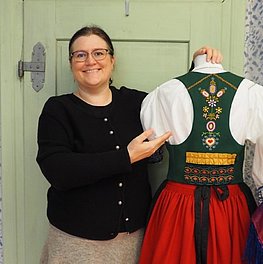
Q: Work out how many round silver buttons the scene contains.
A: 6